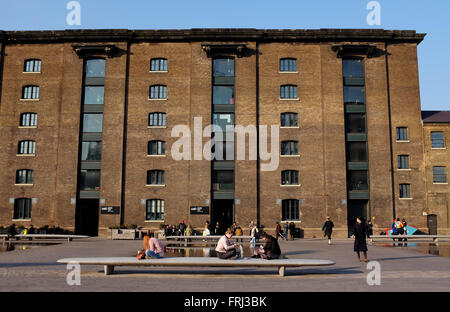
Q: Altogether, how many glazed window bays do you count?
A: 3